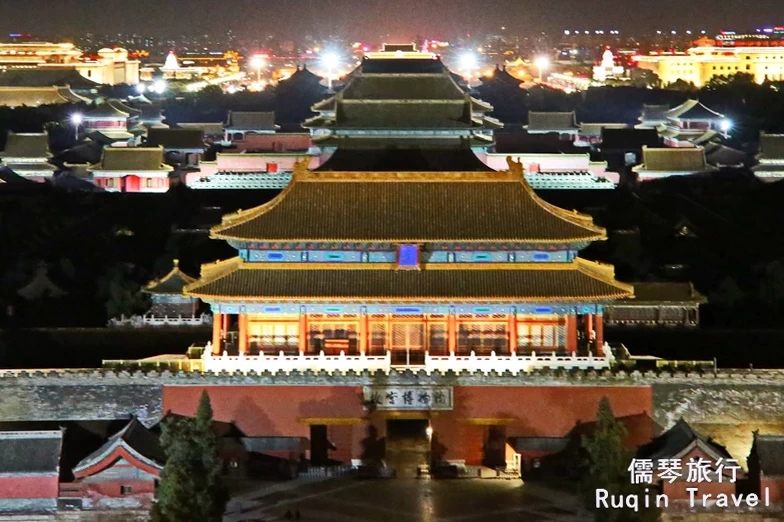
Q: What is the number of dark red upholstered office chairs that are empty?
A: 0